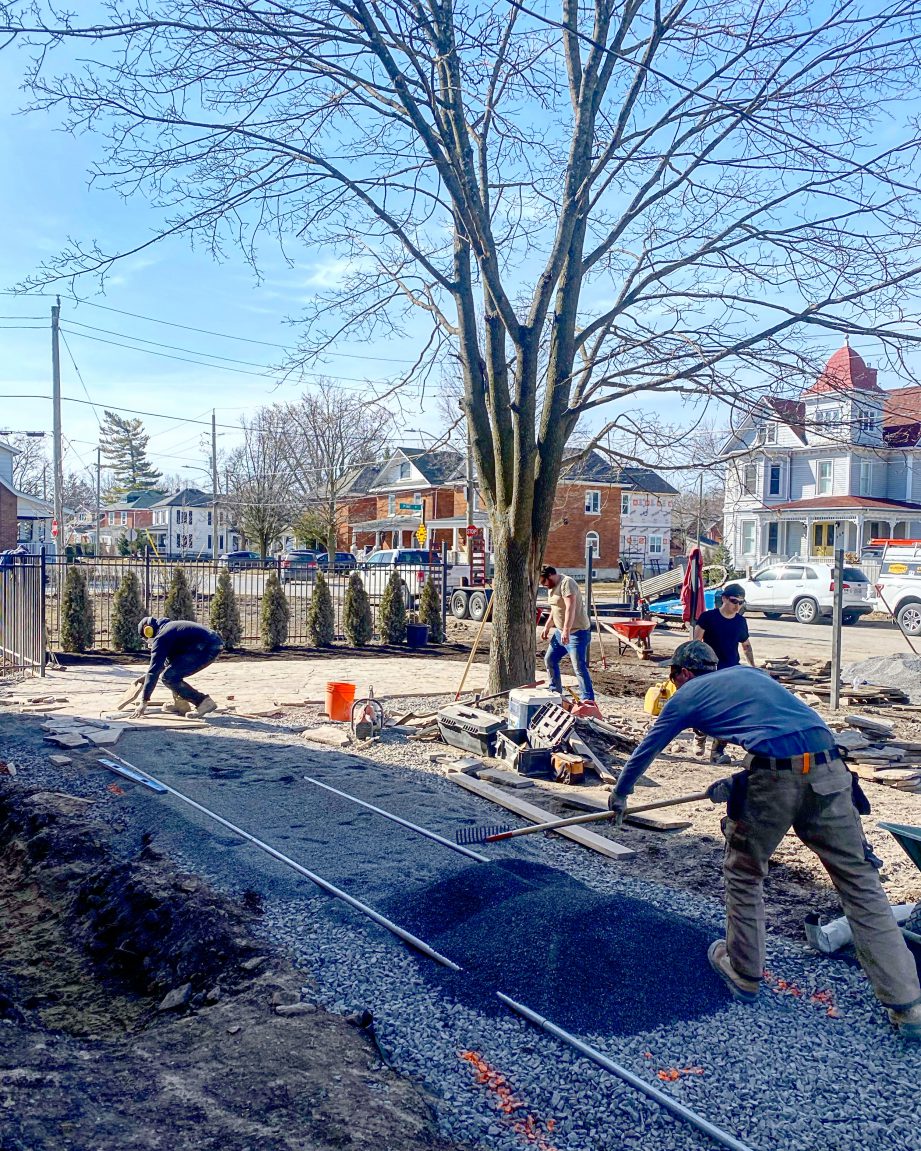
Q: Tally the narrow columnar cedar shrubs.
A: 9